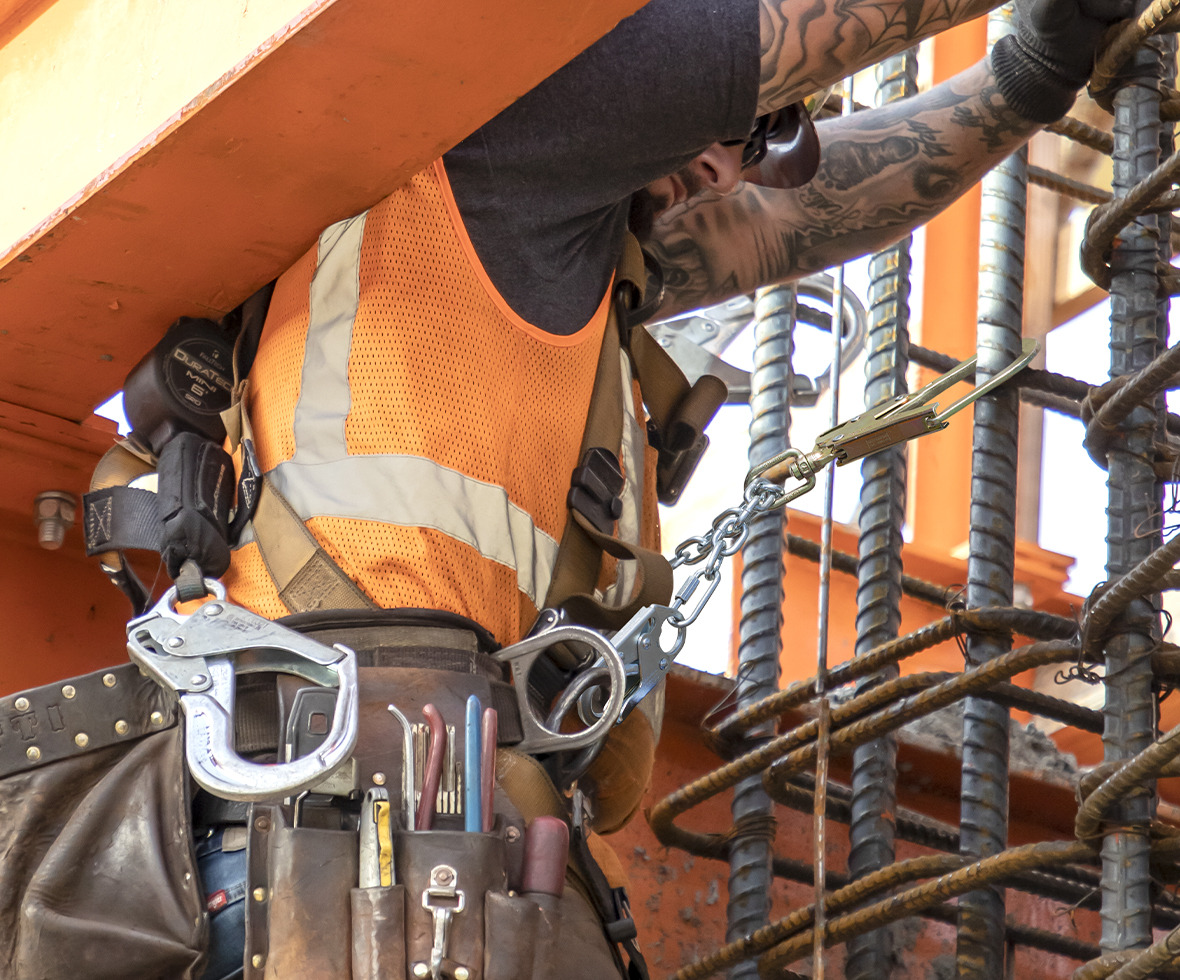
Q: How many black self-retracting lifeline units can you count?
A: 1